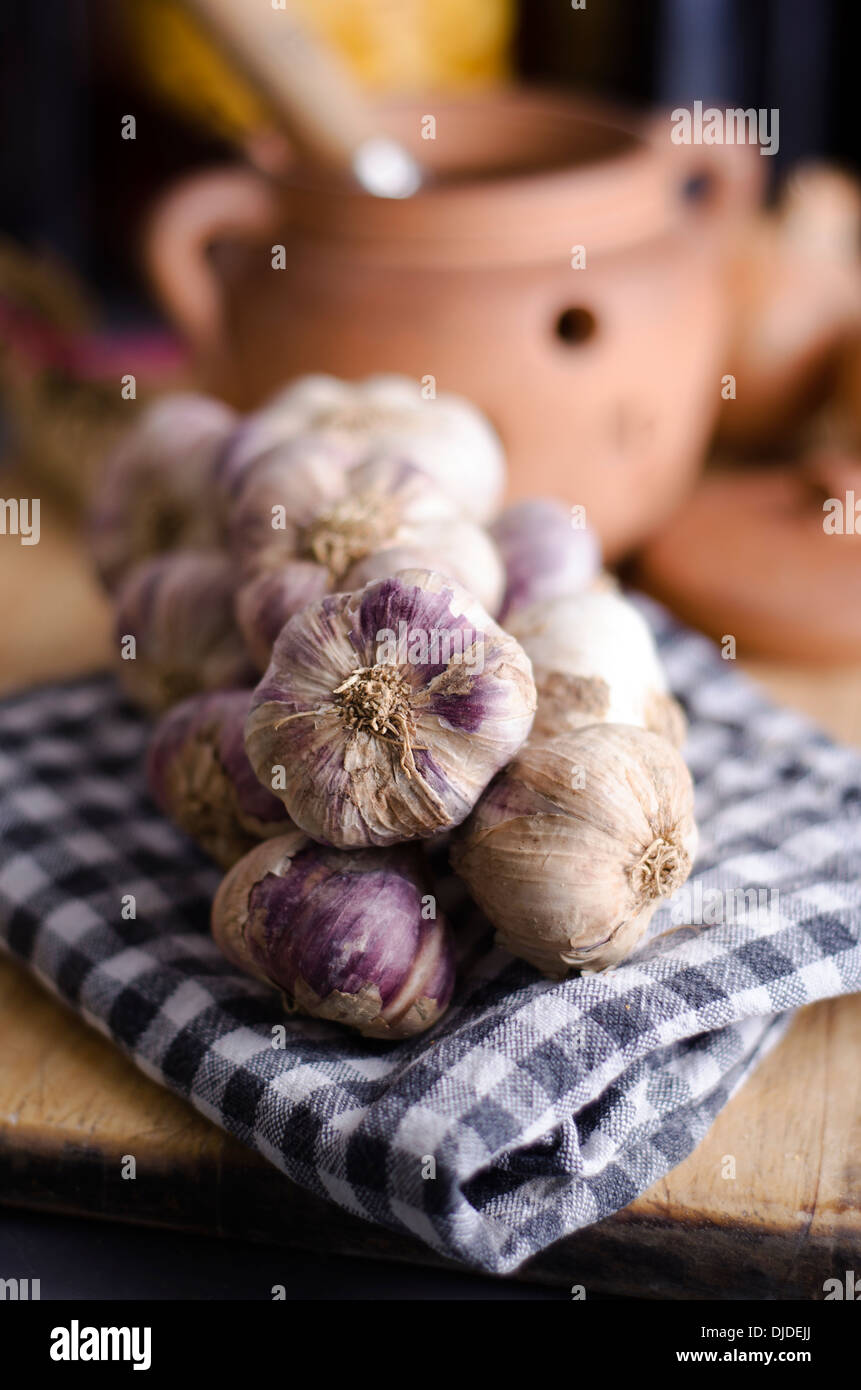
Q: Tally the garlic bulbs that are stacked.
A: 10